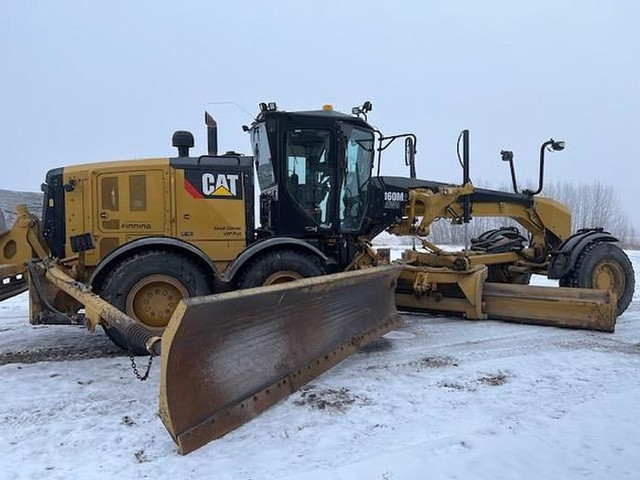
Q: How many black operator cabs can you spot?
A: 1